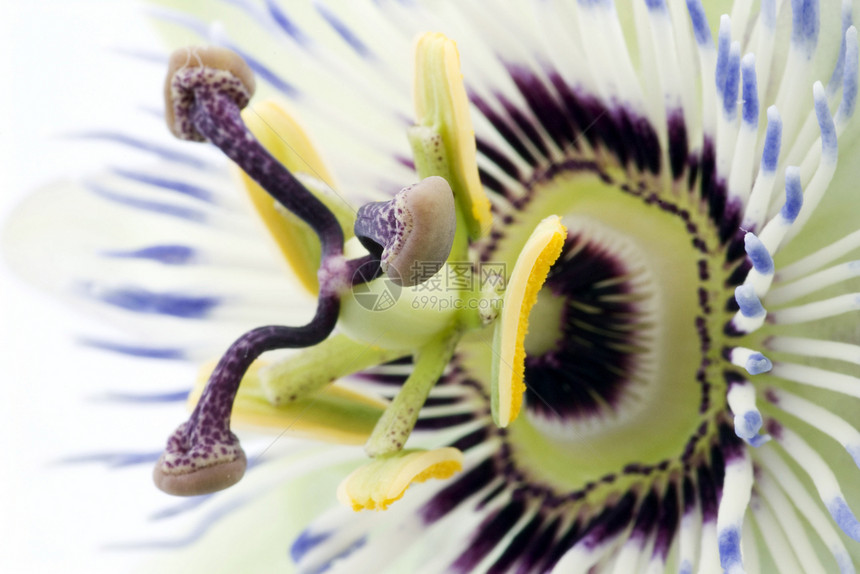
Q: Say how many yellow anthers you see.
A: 5